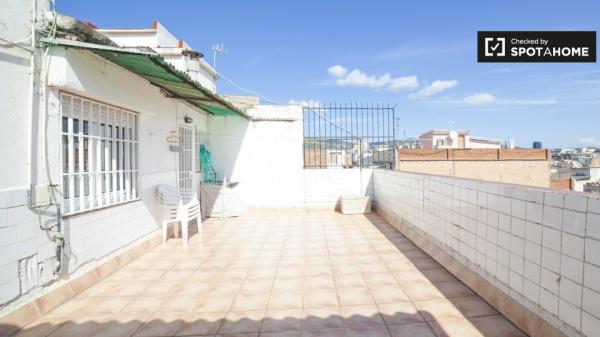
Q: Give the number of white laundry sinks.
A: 1